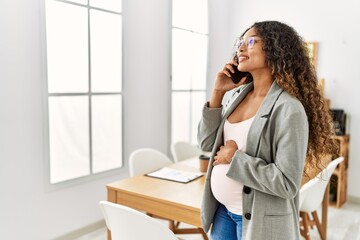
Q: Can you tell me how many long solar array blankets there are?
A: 0